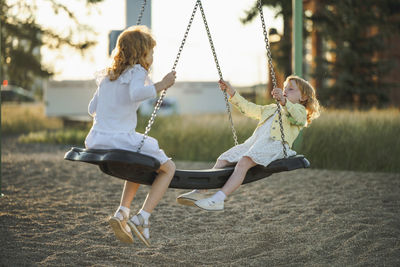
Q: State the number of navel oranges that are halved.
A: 0